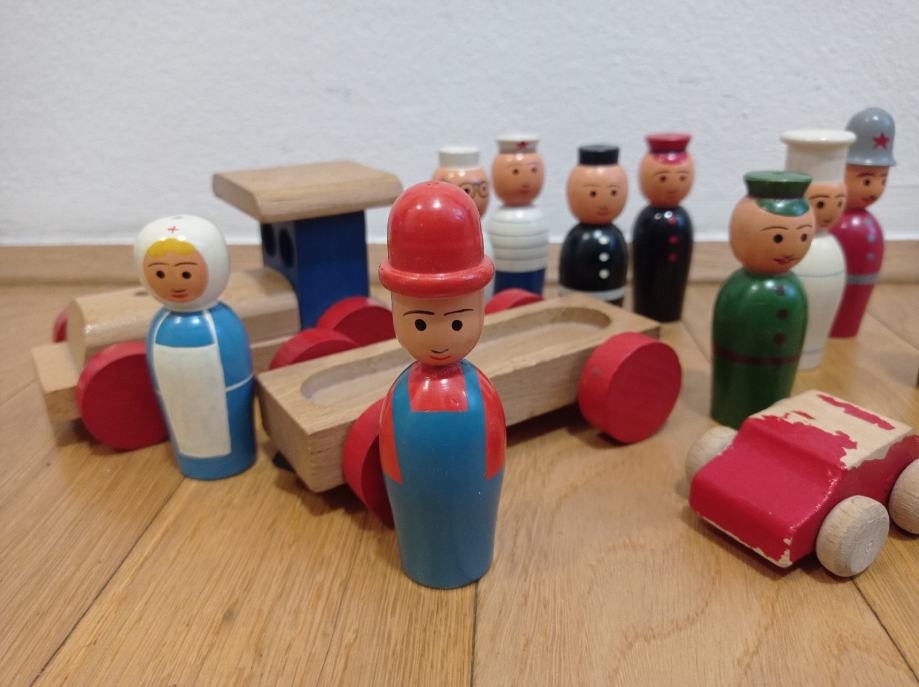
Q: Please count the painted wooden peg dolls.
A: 9